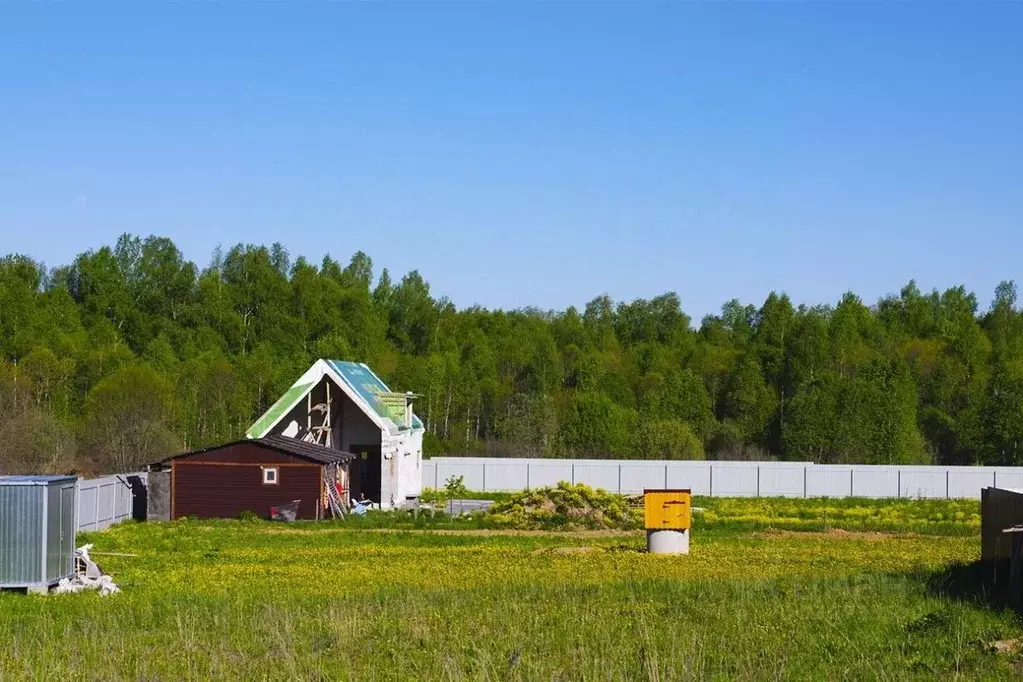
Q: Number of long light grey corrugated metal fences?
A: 2